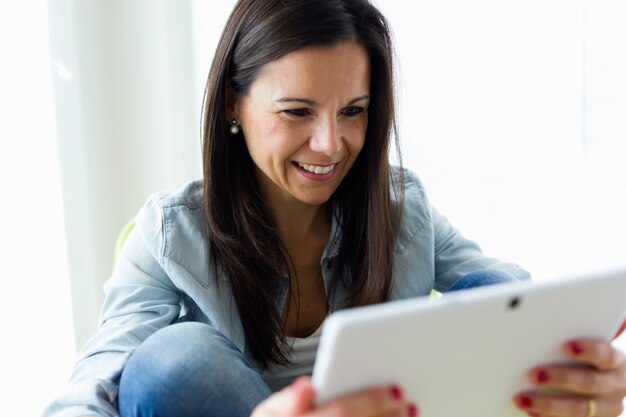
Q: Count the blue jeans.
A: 1